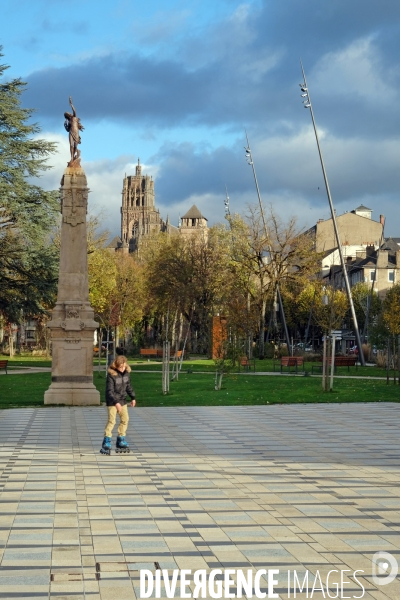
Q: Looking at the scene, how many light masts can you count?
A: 3